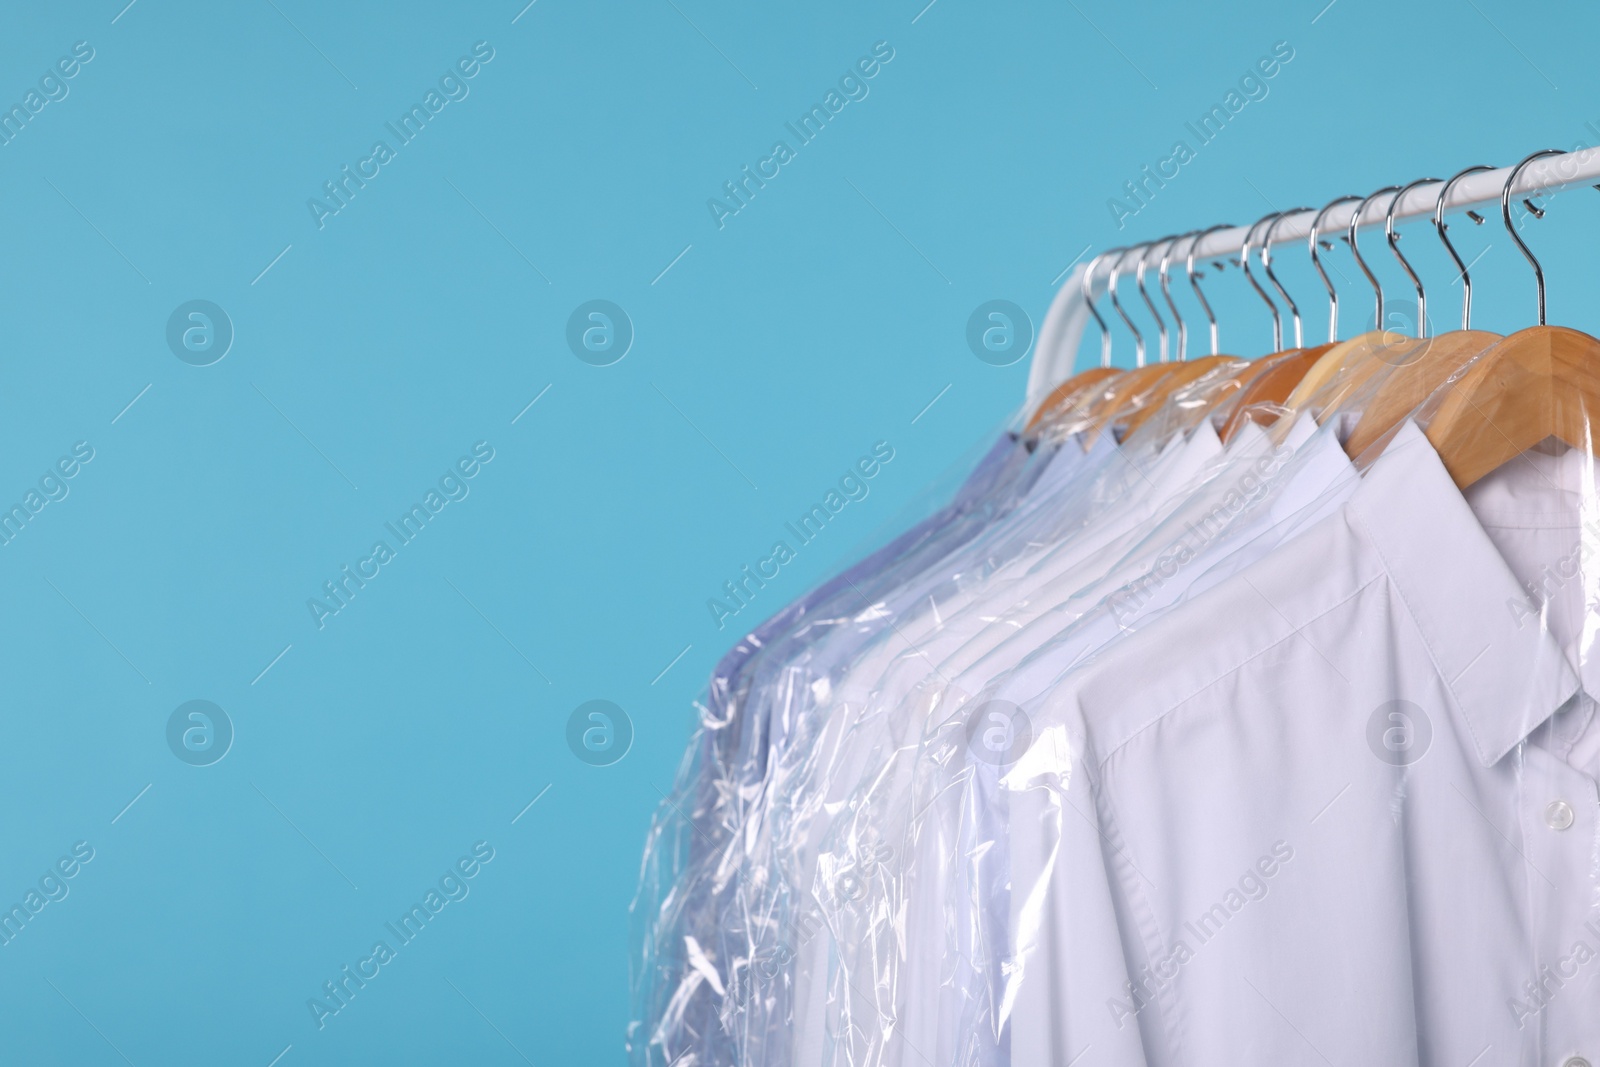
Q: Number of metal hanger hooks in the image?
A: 12